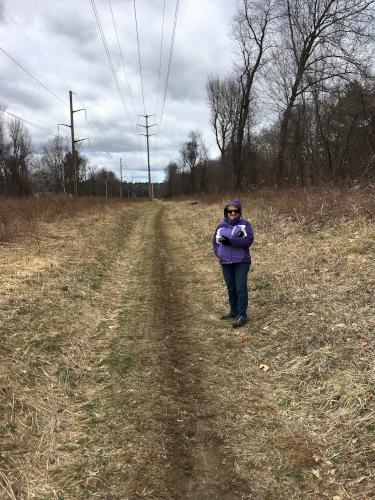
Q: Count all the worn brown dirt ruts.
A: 1